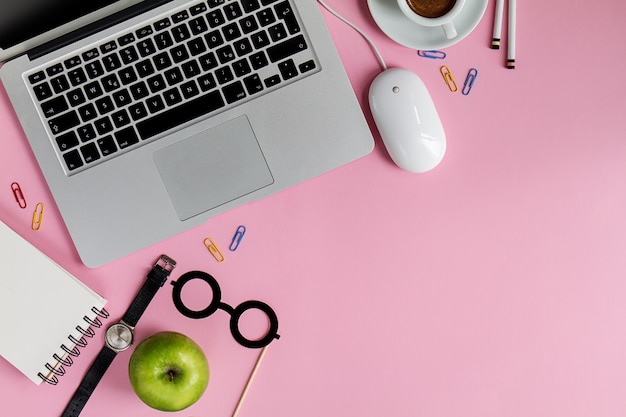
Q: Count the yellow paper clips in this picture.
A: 3